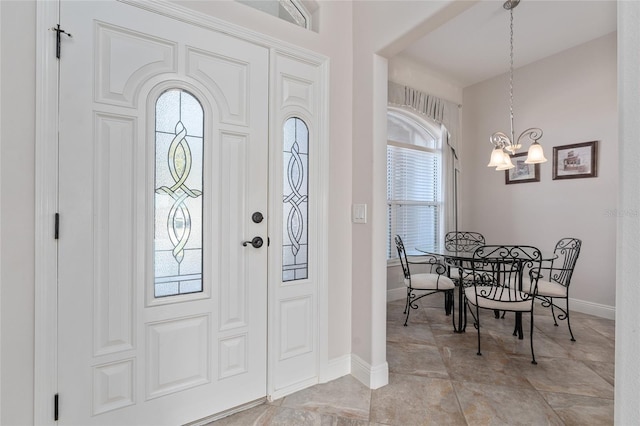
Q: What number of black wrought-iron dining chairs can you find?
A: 4